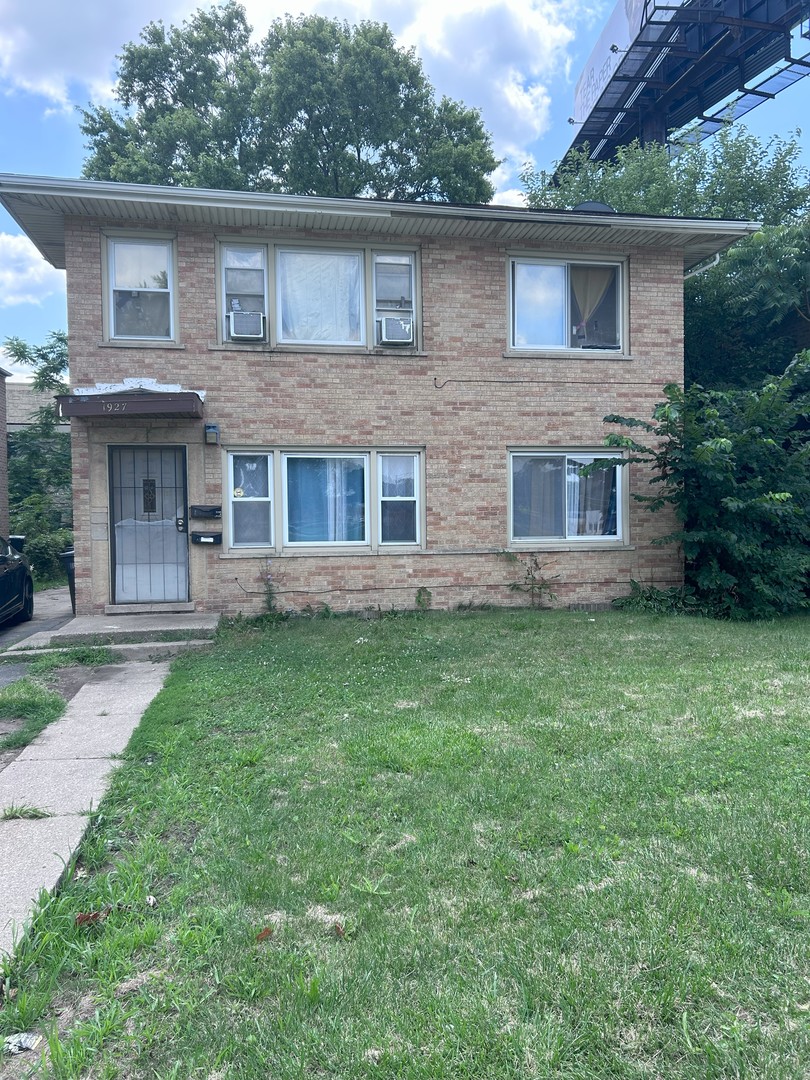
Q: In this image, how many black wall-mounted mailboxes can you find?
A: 2